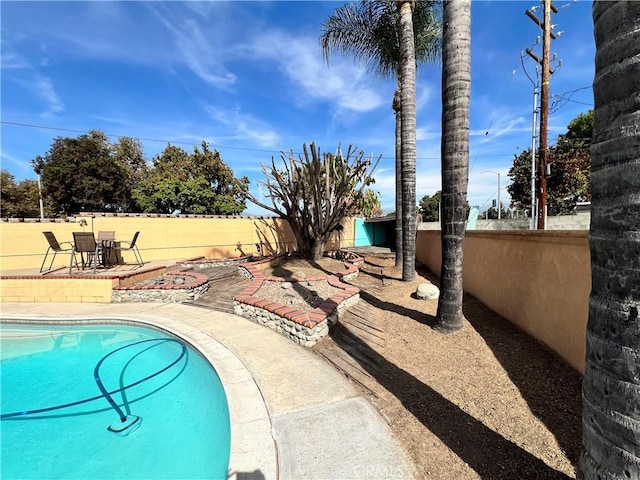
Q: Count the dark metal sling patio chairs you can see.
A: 4